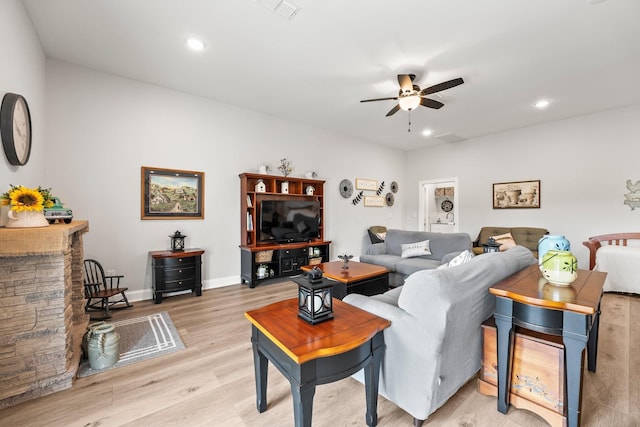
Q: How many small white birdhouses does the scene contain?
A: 3